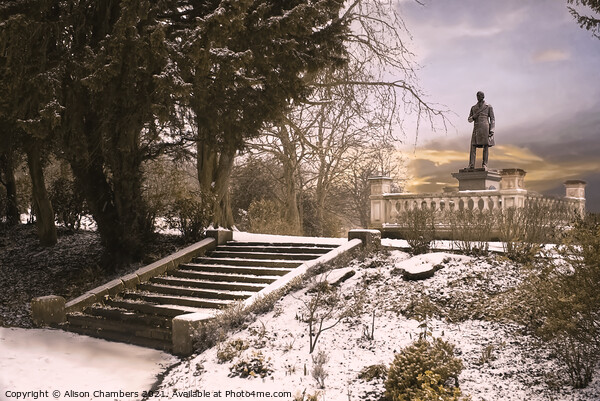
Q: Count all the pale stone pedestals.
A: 3